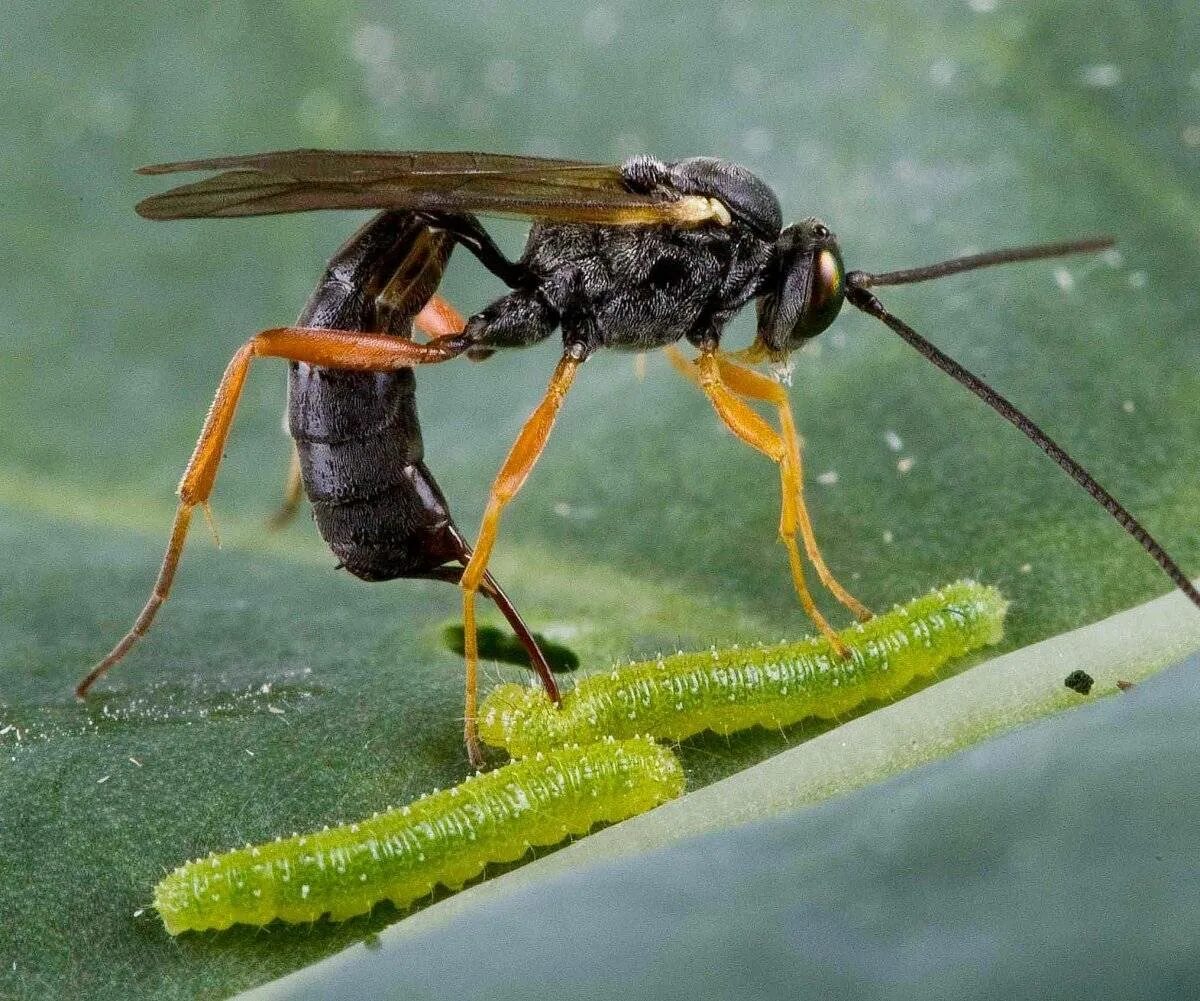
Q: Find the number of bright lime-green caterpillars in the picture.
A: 2